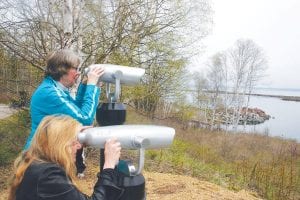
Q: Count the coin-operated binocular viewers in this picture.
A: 2